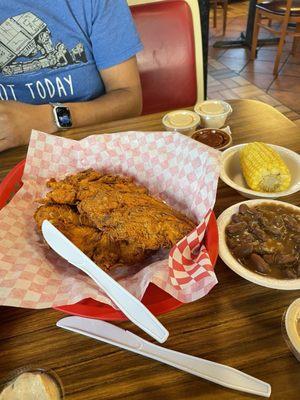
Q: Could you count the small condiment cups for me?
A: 3